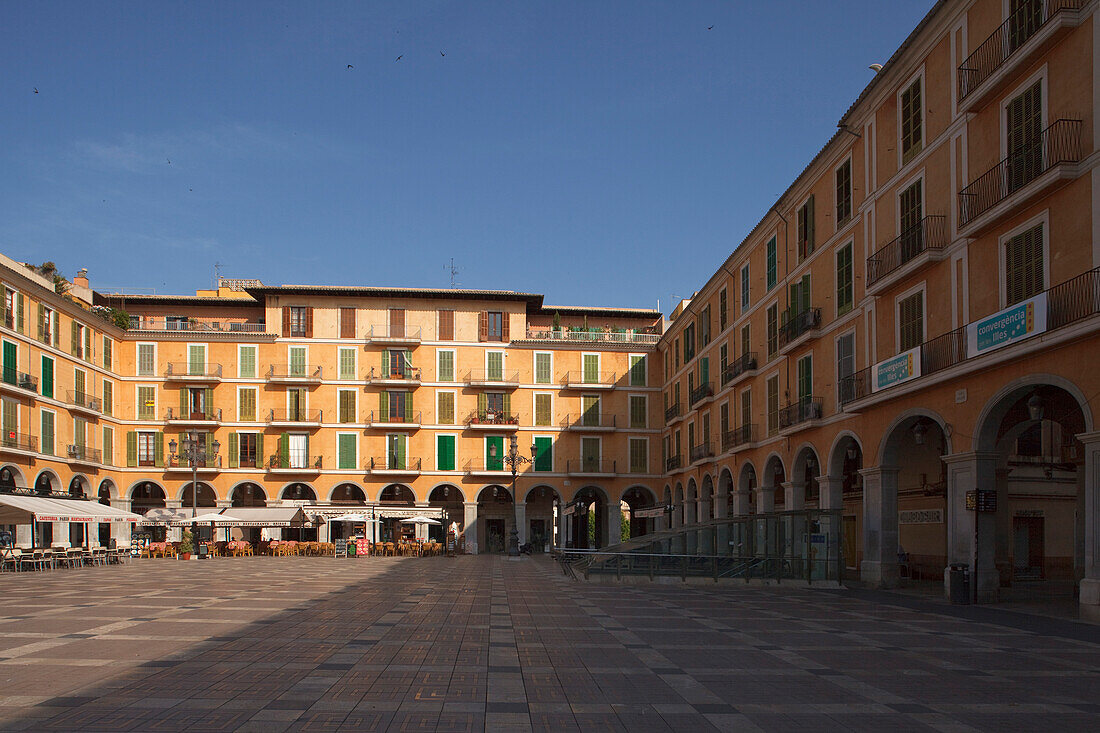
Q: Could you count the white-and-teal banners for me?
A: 2